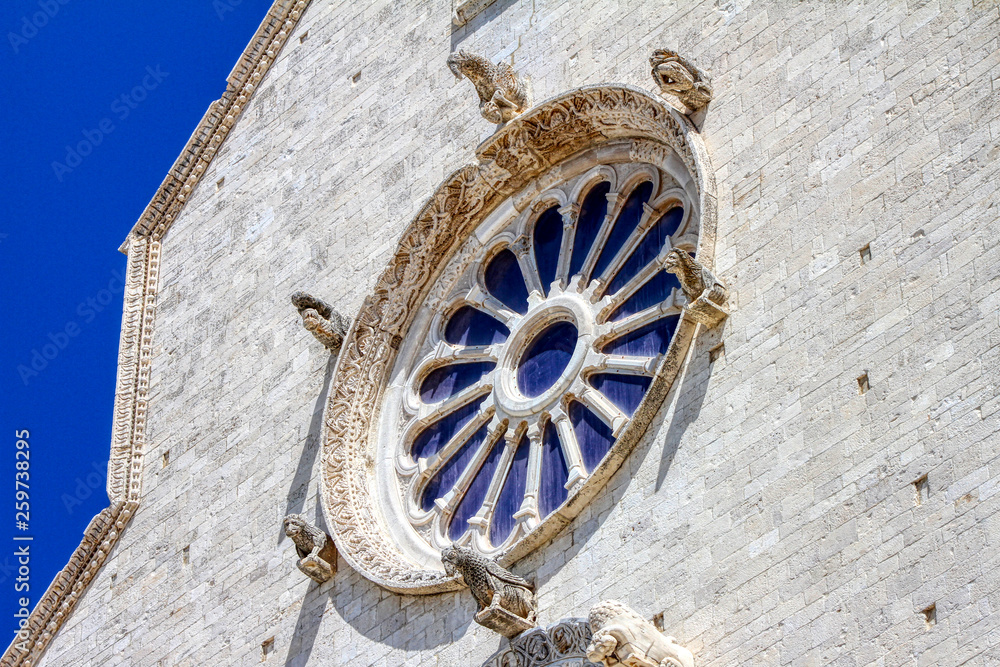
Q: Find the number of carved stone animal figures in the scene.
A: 7